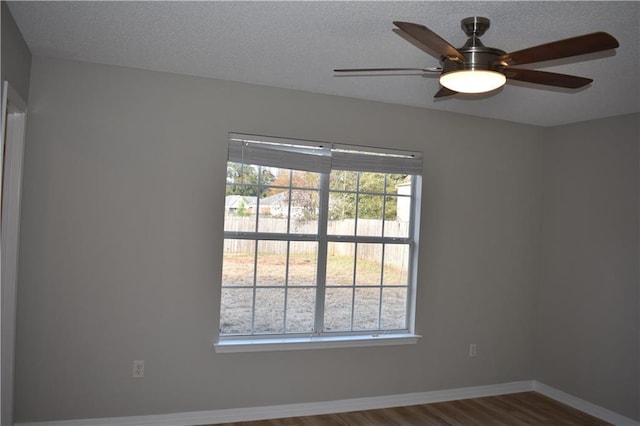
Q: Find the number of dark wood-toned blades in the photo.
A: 5